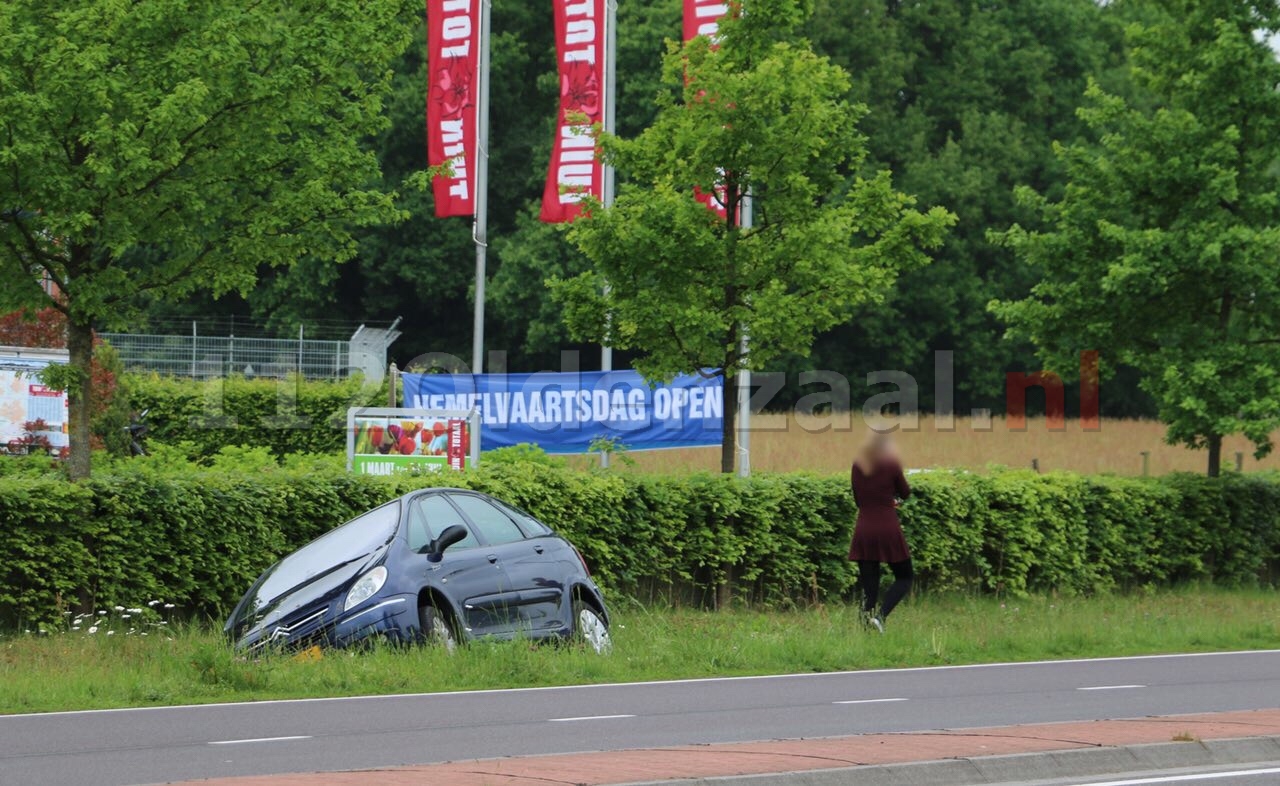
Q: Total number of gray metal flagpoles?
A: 3